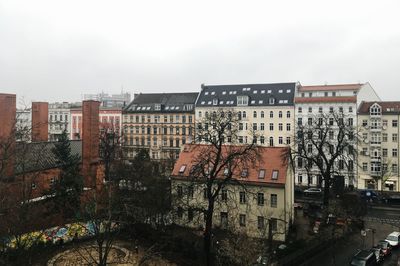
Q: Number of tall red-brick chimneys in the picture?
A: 3